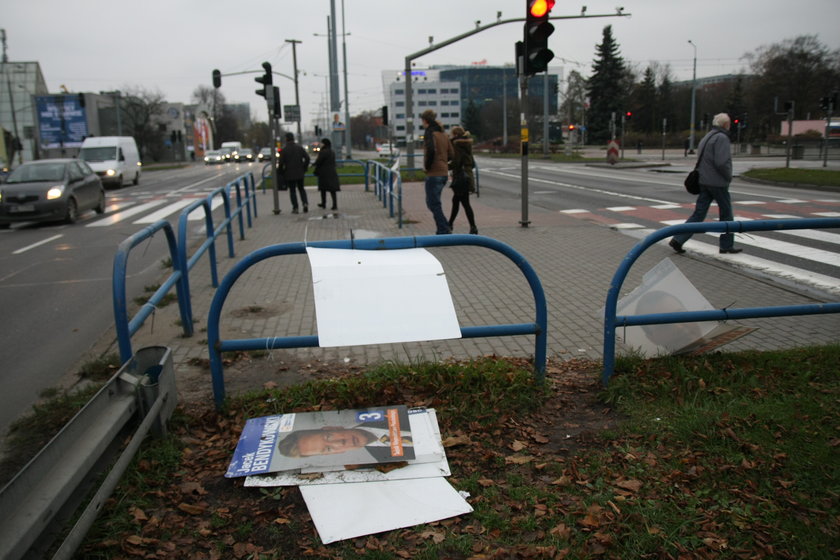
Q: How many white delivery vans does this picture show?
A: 1